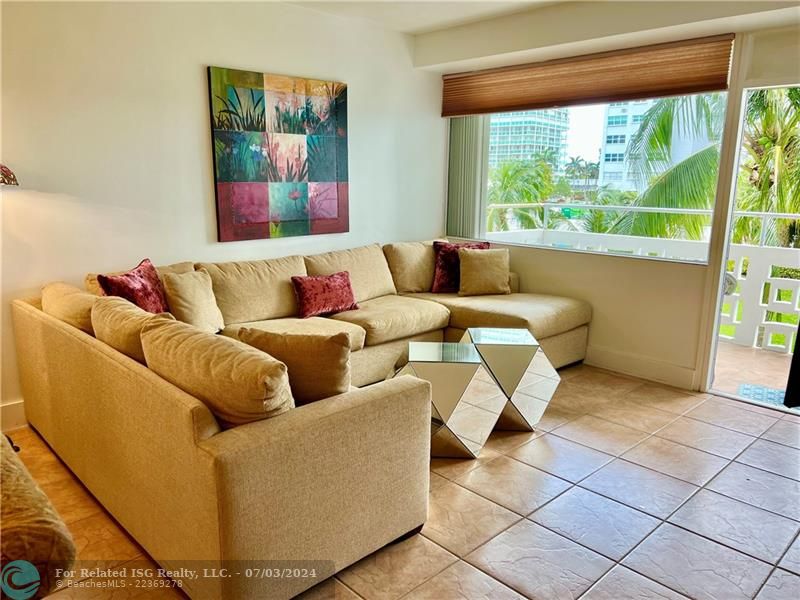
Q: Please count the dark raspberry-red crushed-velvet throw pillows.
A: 3